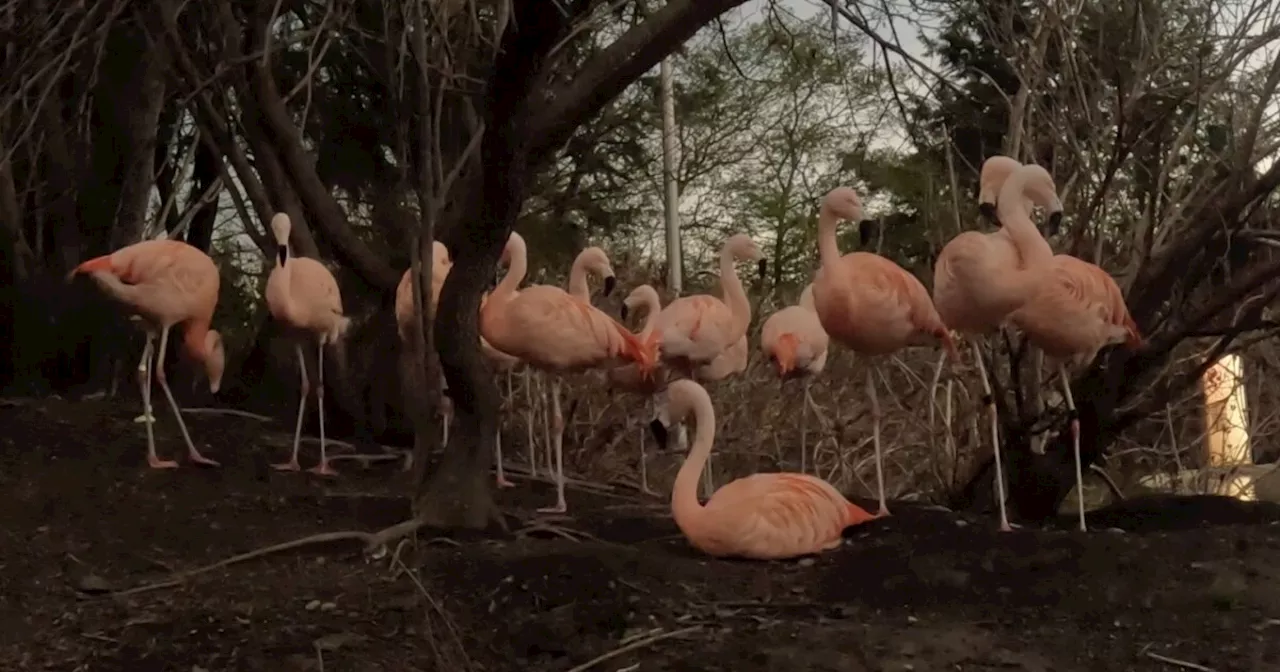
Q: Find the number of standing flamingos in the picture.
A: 11